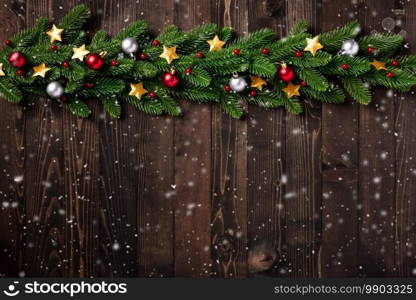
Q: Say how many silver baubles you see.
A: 4